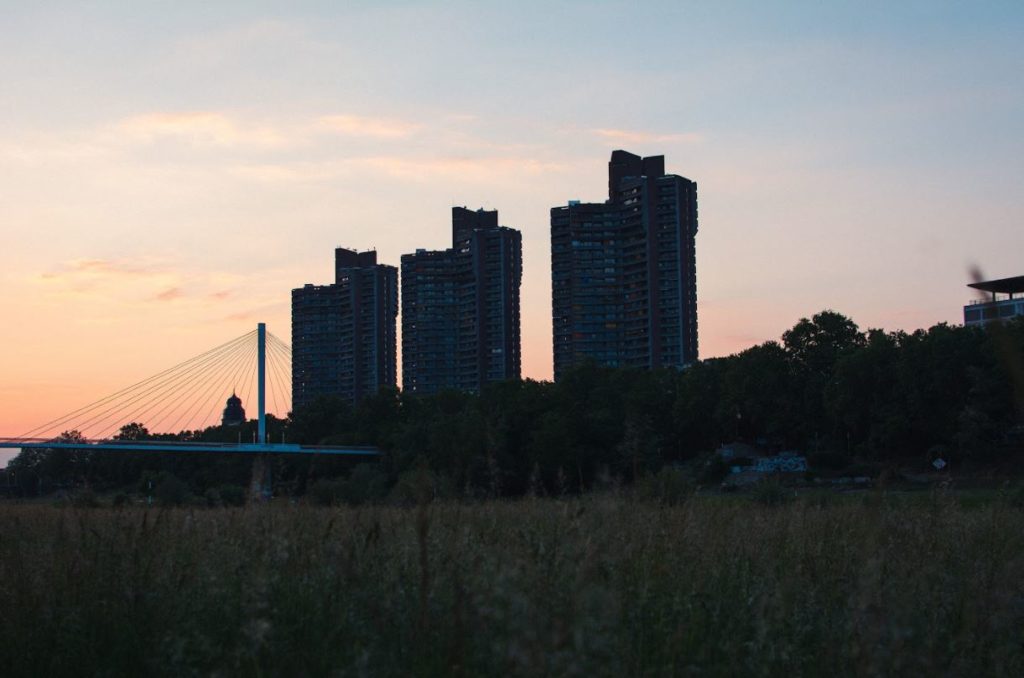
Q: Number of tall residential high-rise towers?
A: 3